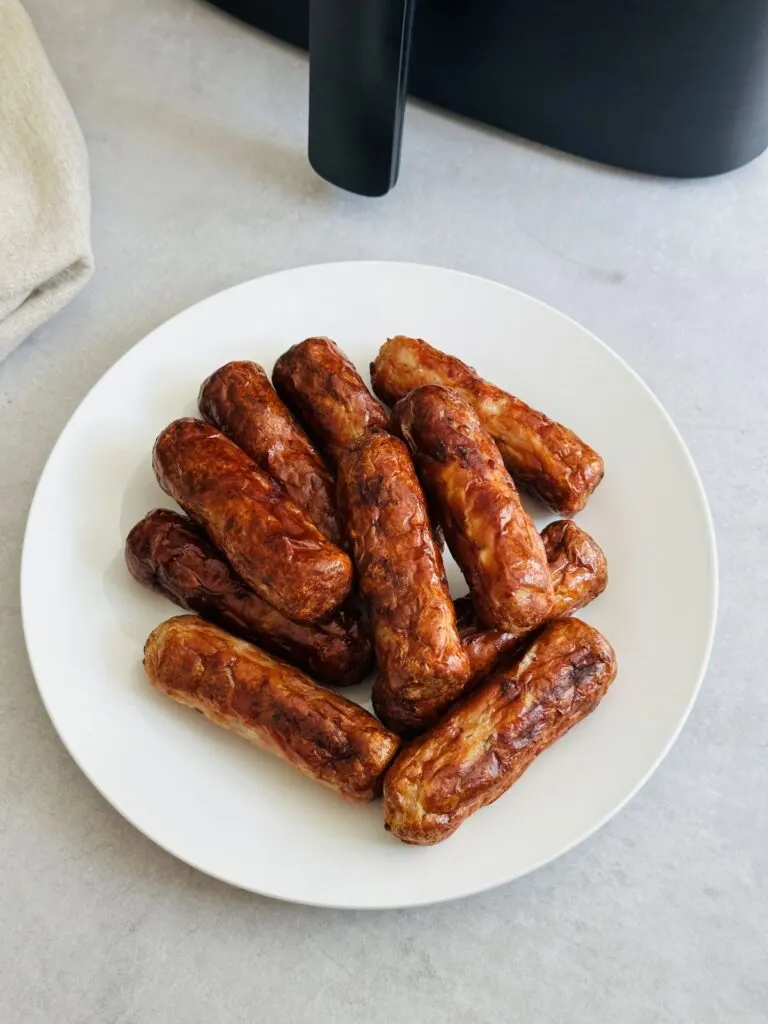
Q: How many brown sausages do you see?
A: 10